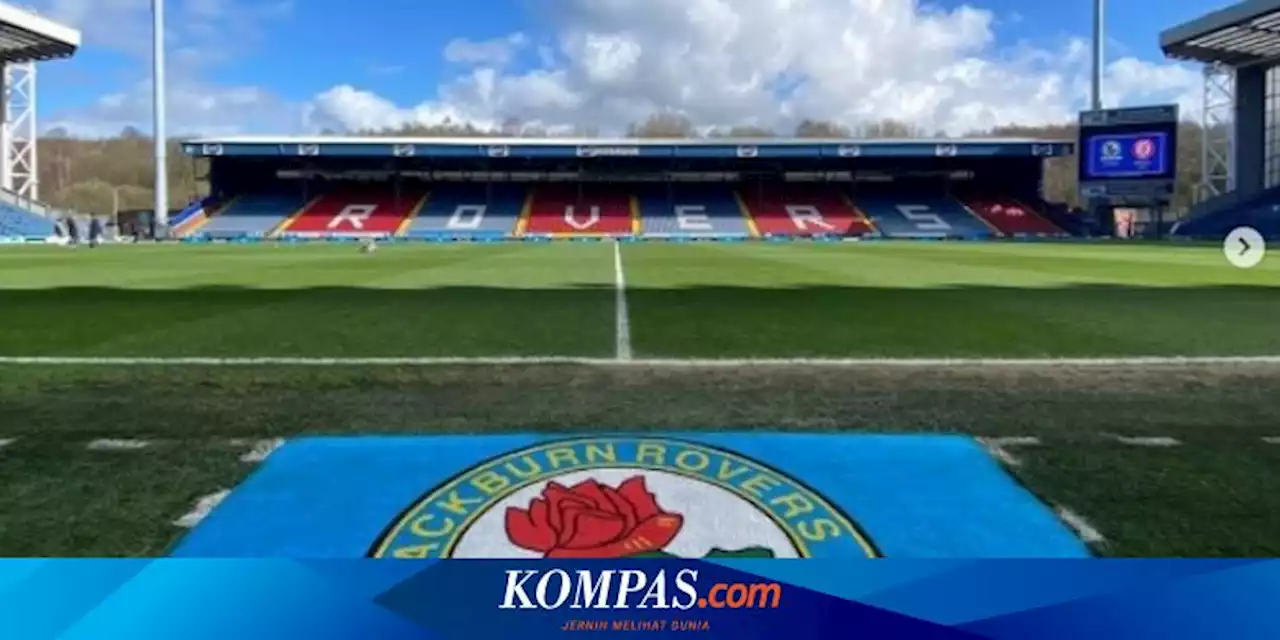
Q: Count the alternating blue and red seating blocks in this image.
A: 8